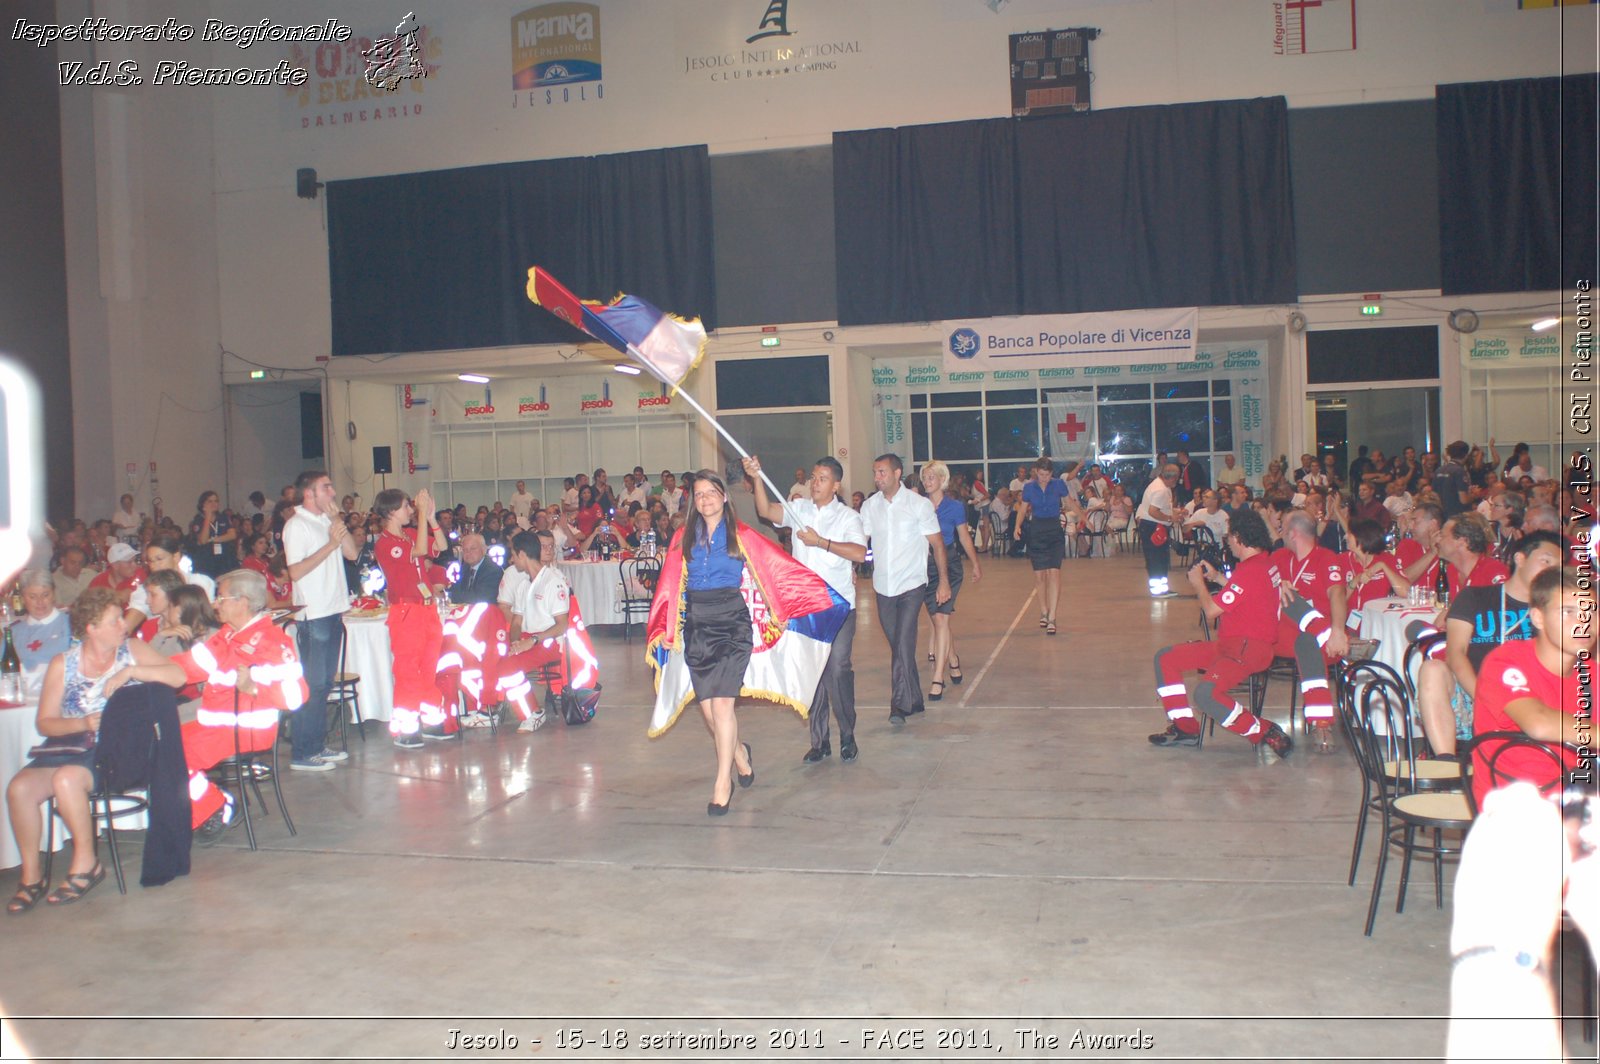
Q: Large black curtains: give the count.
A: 3